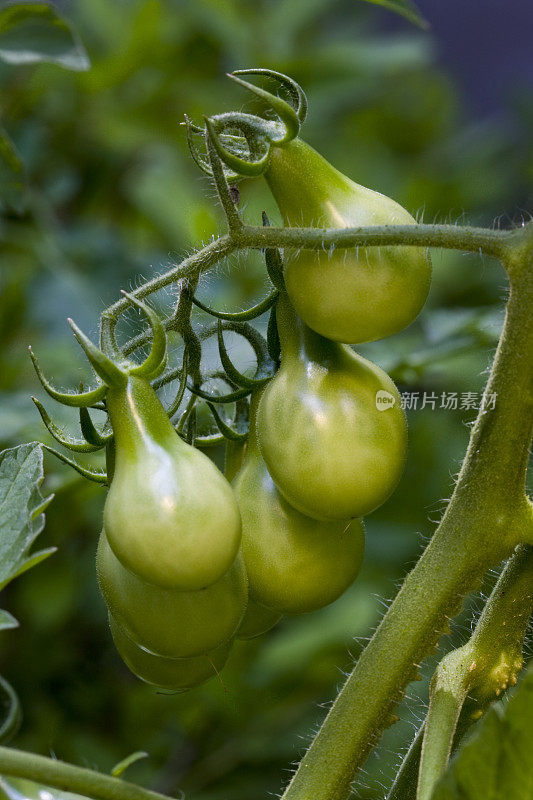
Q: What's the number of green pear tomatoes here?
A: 7